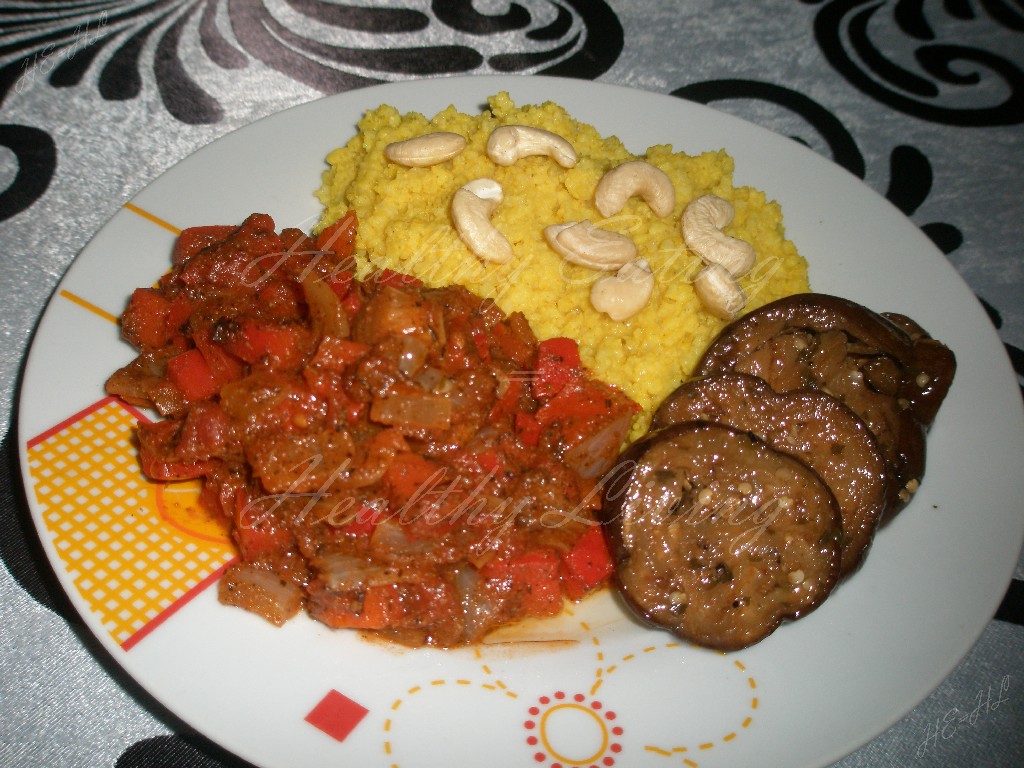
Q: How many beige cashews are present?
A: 8